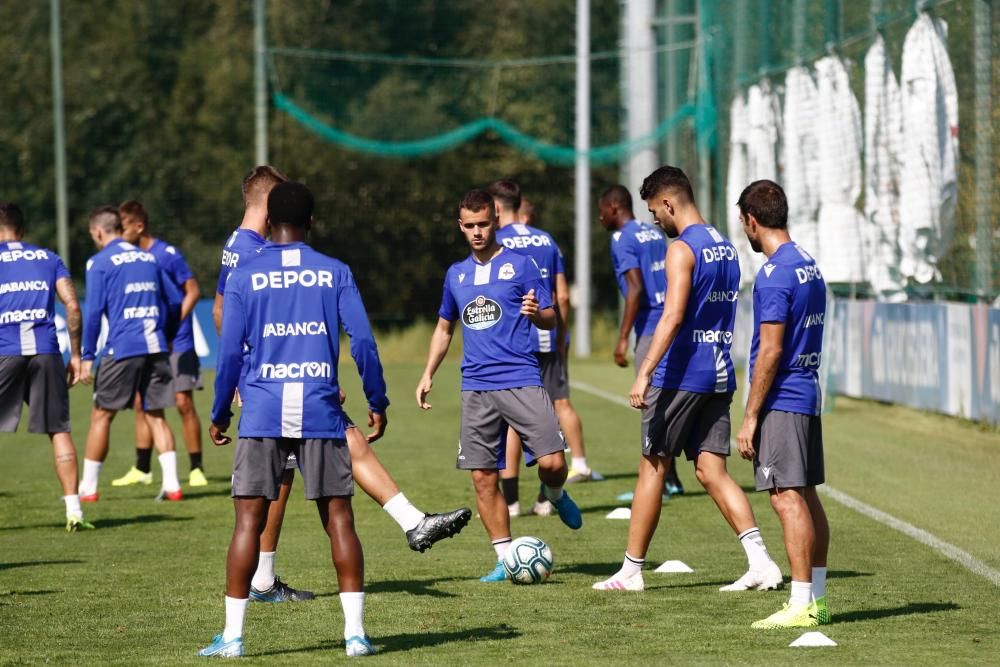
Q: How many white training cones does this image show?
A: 3